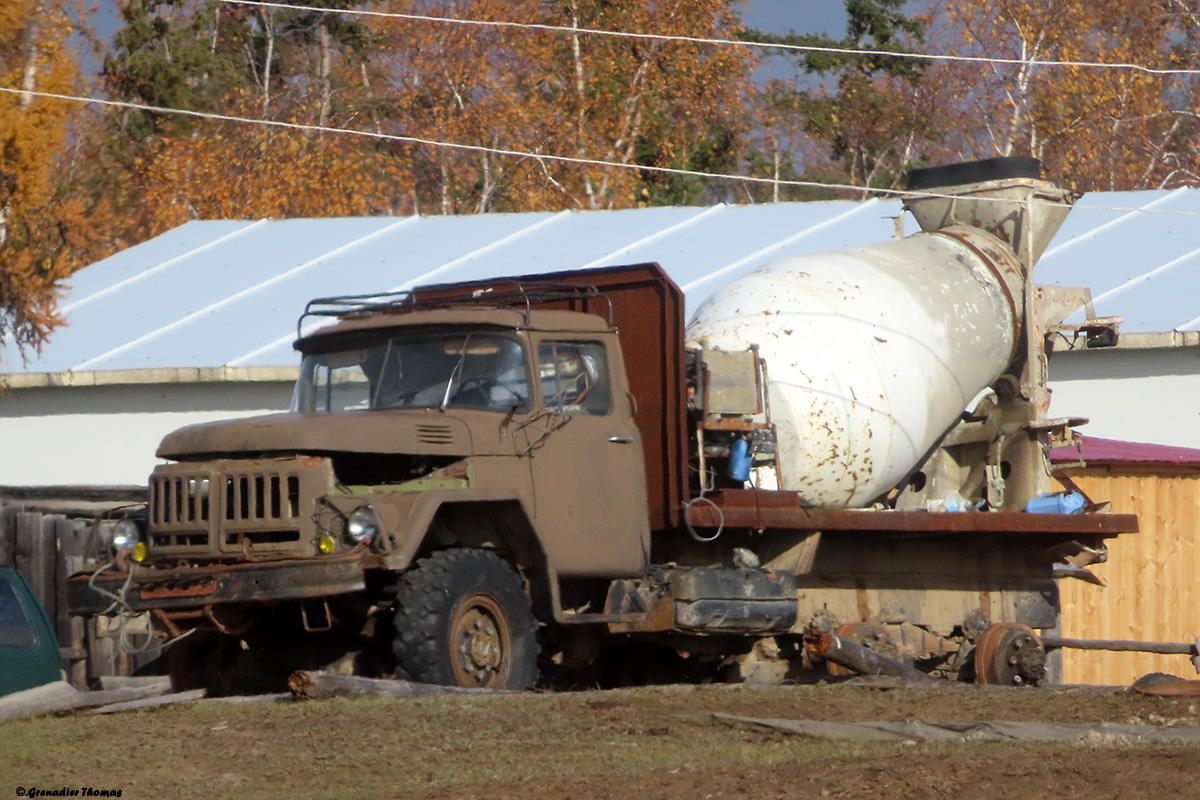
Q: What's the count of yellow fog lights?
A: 2